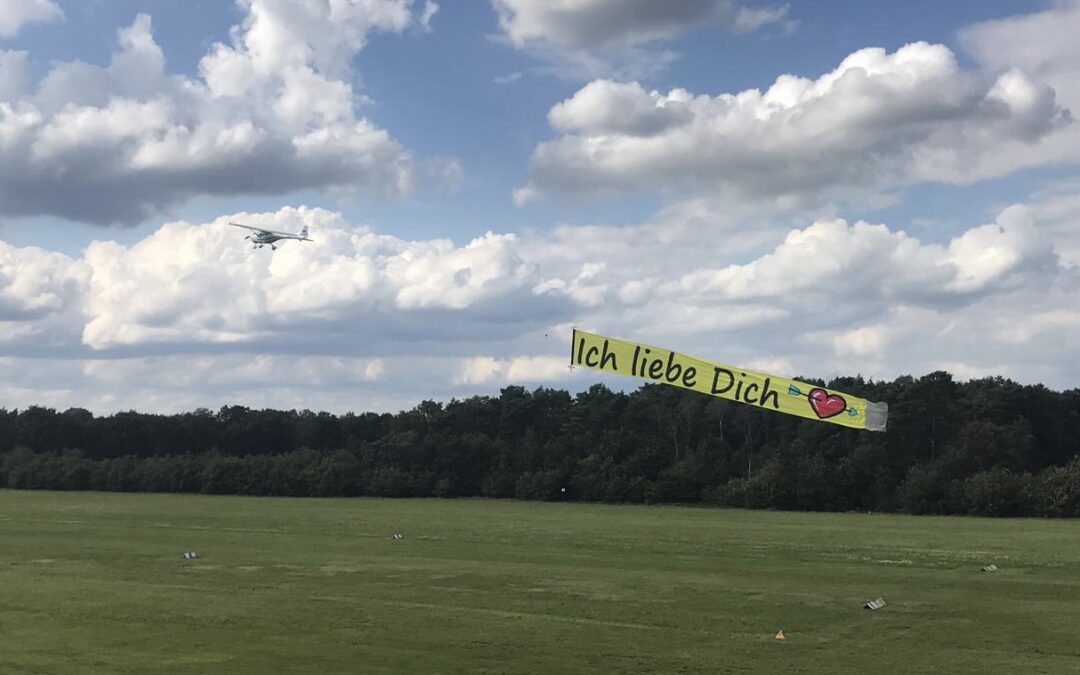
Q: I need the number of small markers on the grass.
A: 5